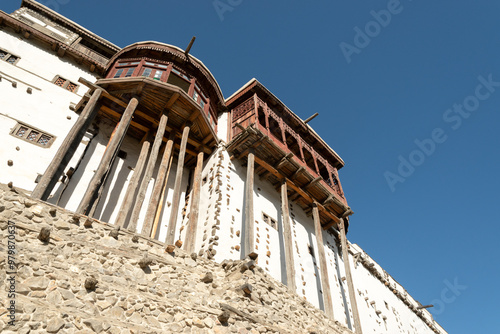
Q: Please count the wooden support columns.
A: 11